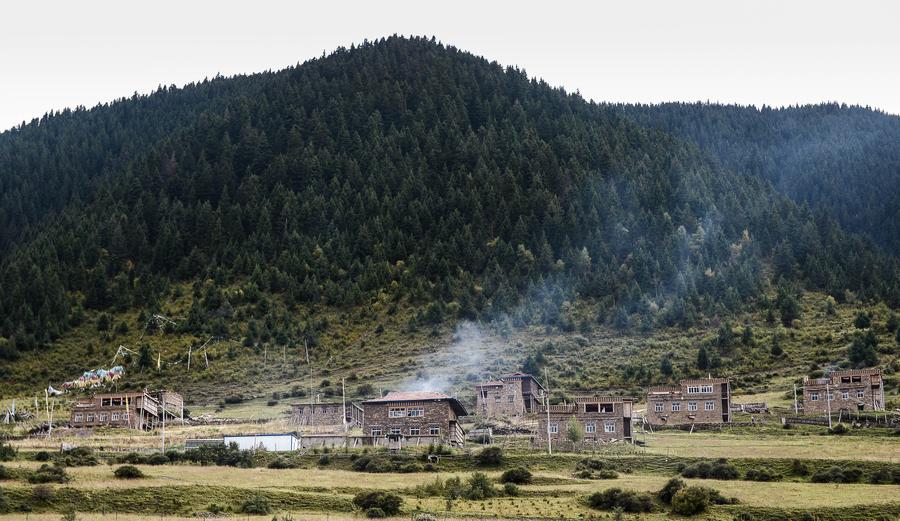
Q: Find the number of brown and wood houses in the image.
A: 7